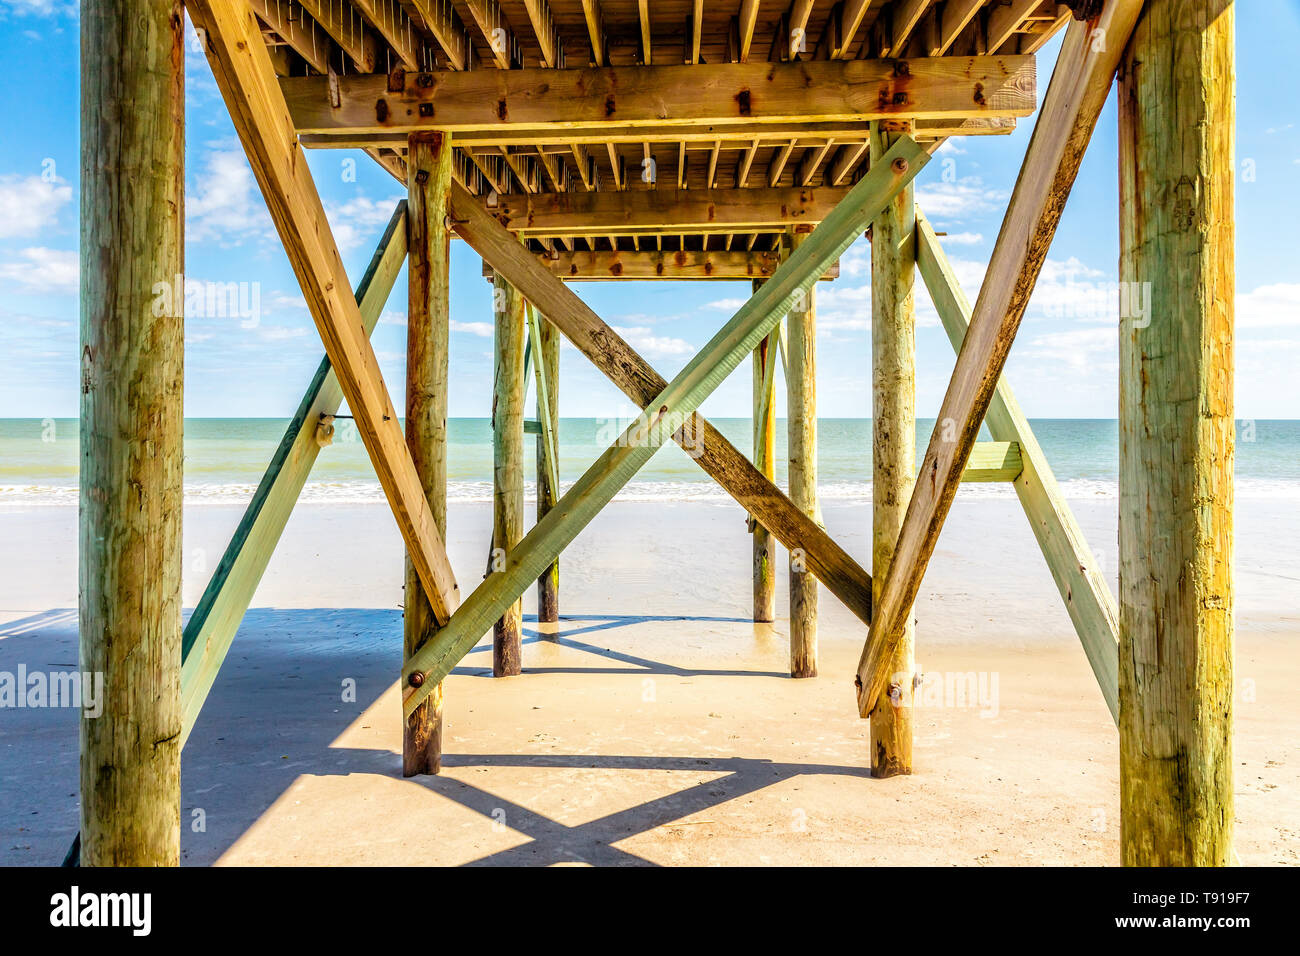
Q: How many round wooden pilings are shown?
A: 8